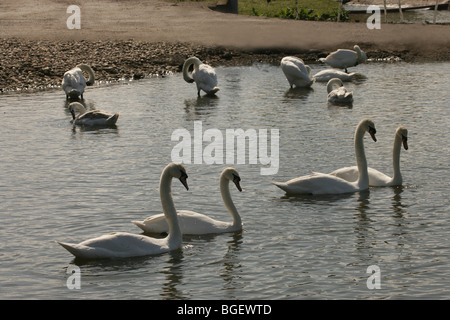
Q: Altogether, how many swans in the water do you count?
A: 11